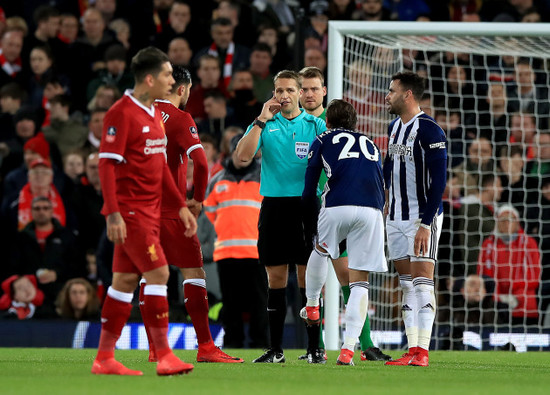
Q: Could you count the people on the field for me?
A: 6